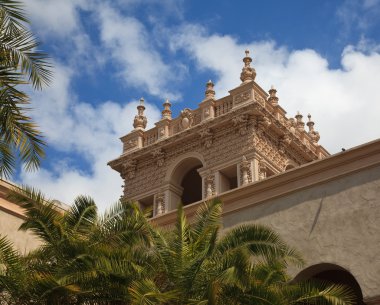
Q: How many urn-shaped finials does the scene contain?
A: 7